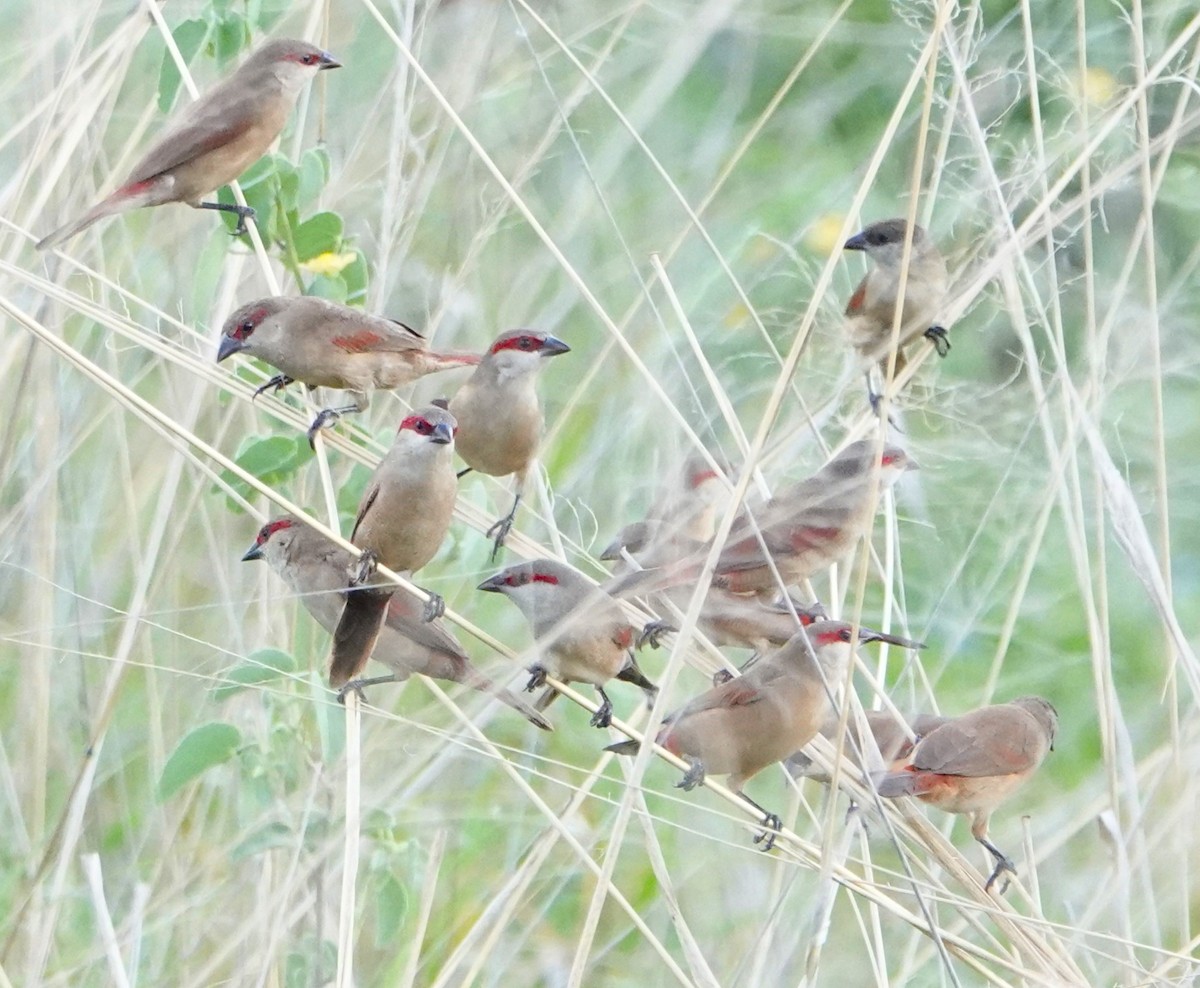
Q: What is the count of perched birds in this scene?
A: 13